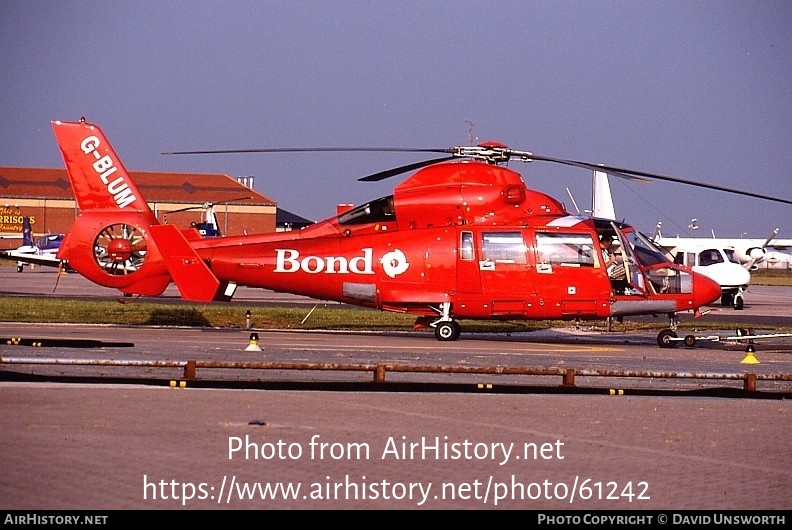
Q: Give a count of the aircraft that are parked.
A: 4